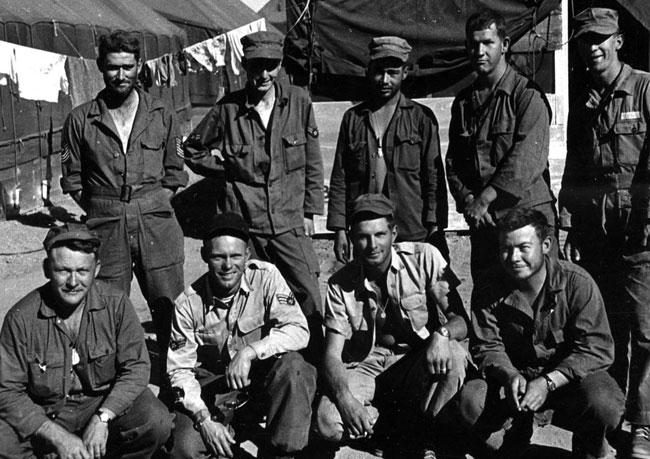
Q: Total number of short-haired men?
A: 9